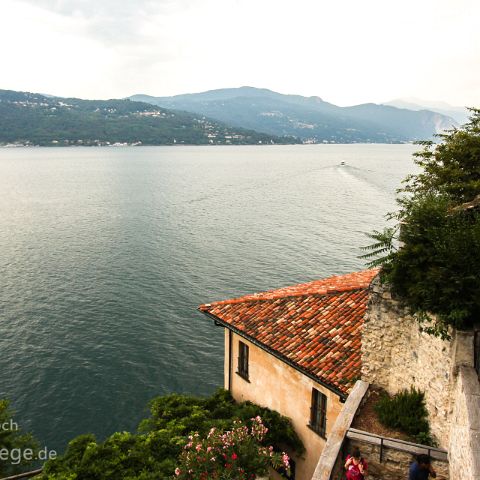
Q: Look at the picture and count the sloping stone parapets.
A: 2